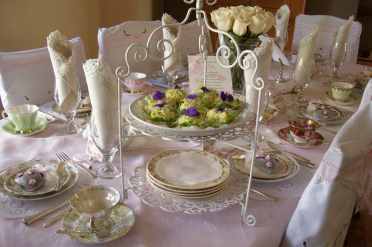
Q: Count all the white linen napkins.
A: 7